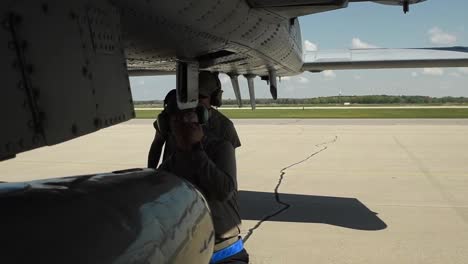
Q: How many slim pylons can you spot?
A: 3